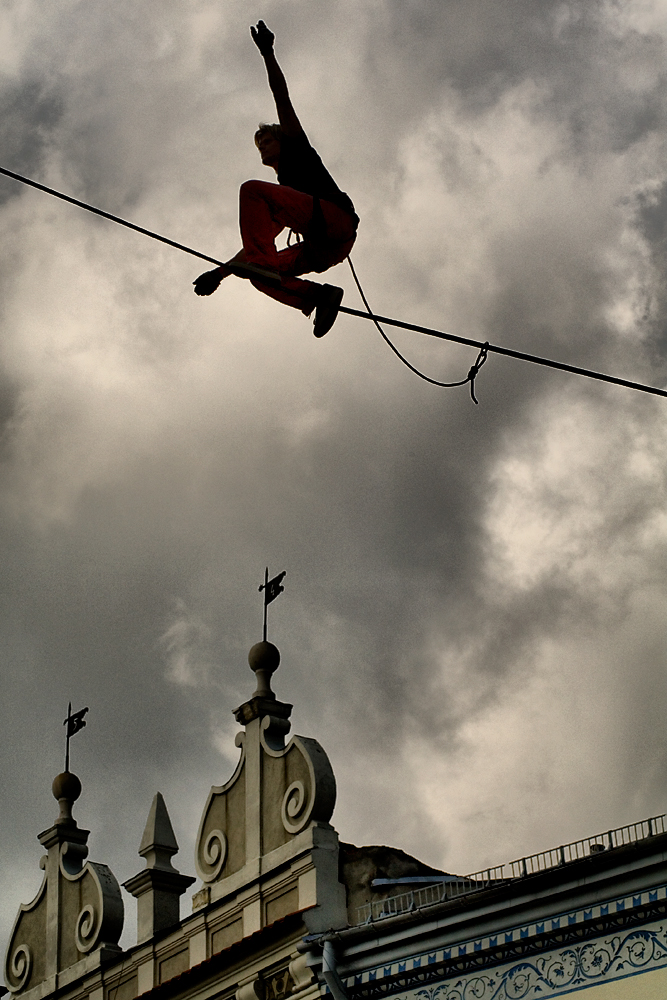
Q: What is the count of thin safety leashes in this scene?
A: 1